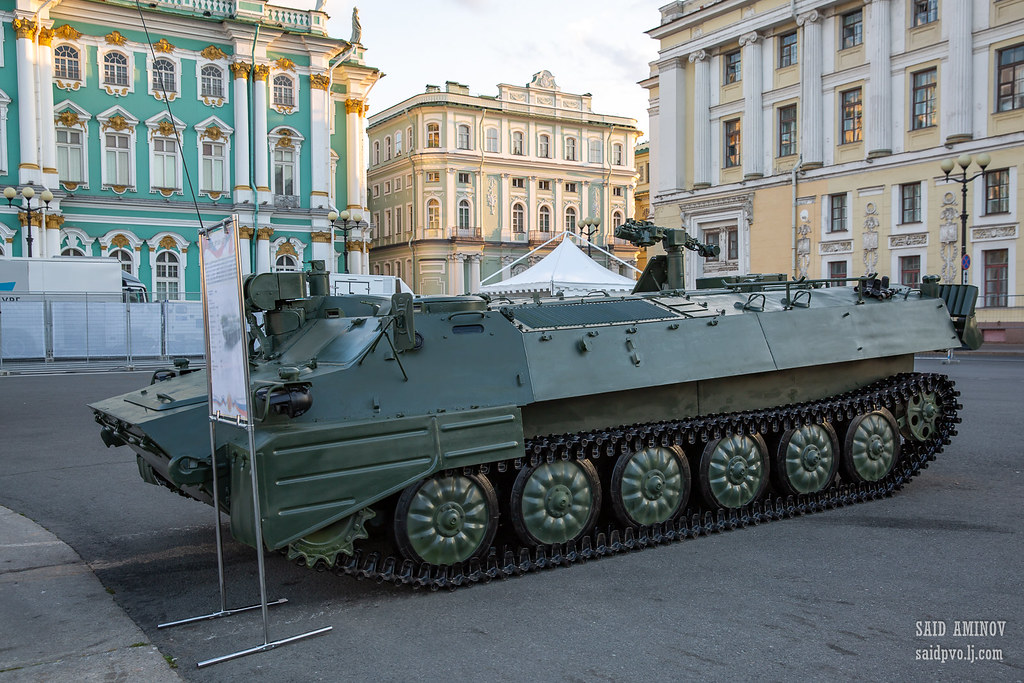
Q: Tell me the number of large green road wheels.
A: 6